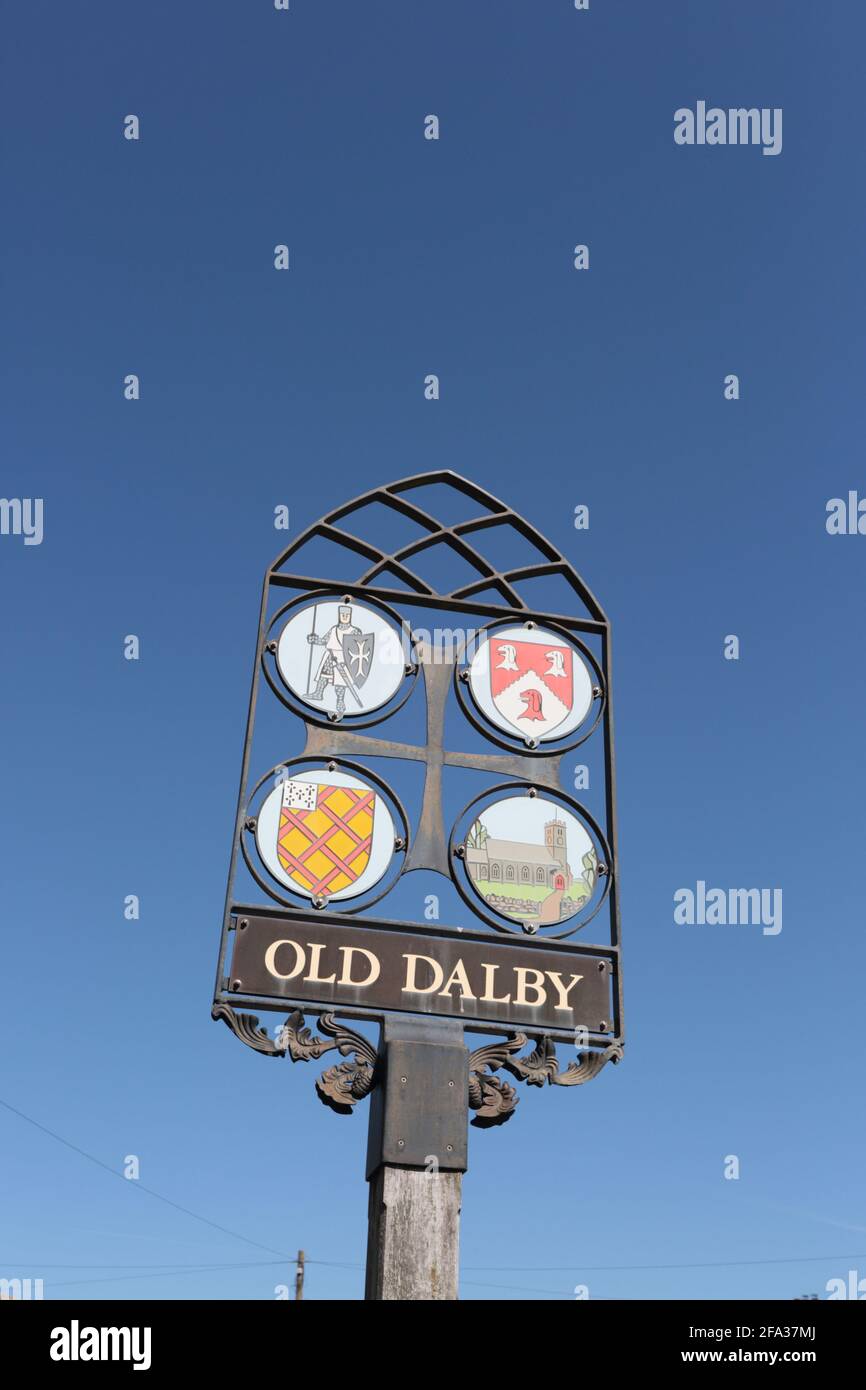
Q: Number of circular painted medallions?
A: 4